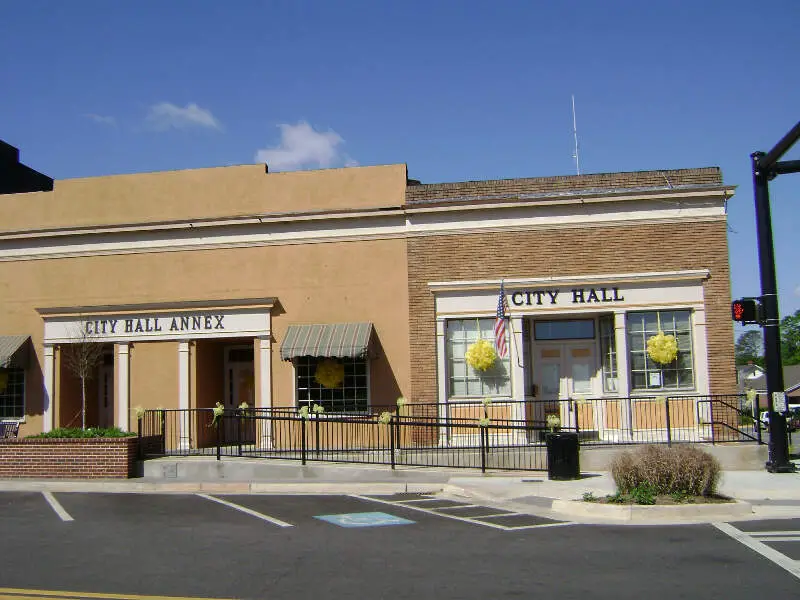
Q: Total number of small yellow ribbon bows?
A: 14